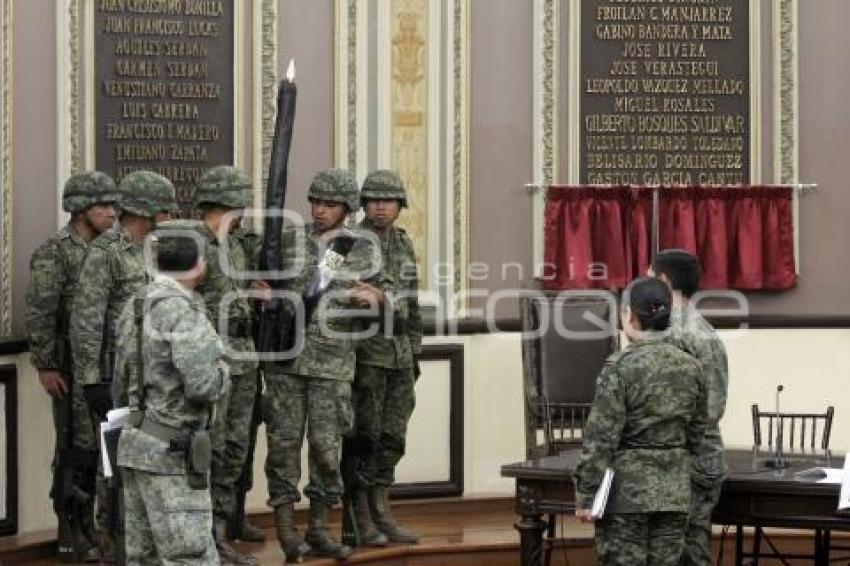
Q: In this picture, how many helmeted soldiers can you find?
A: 5